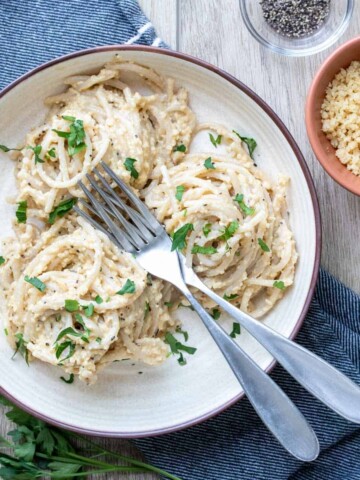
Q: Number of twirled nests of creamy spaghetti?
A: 3